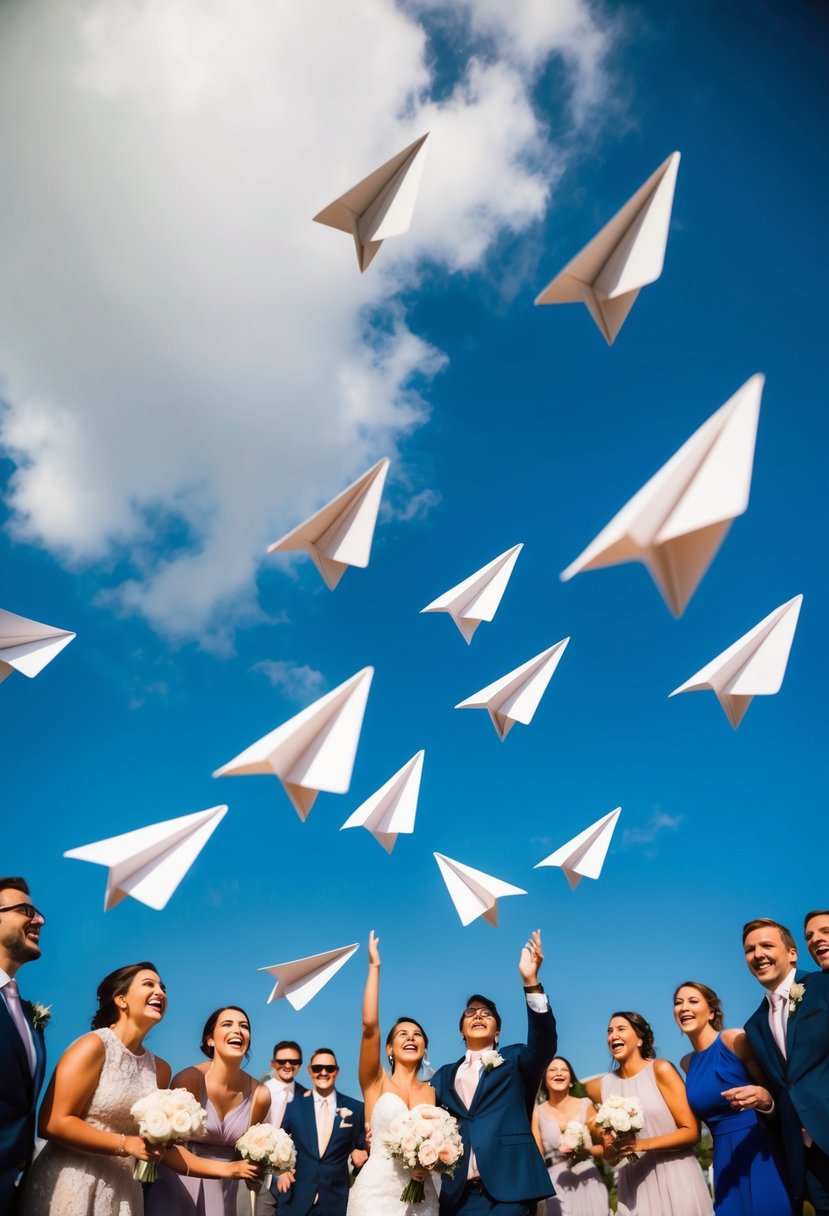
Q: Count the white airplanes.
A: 14